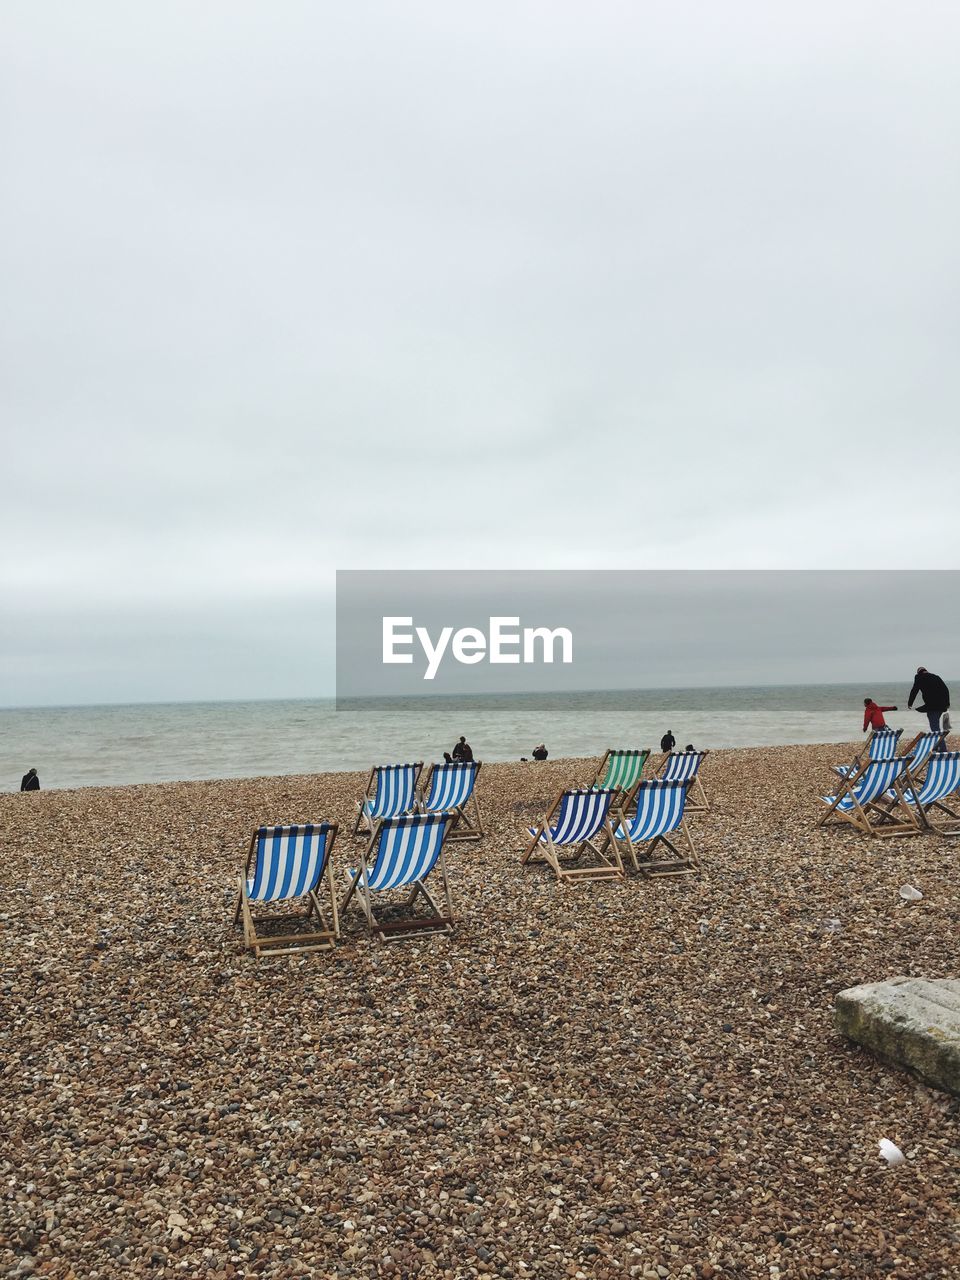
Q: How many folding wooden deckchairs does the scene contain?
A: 12